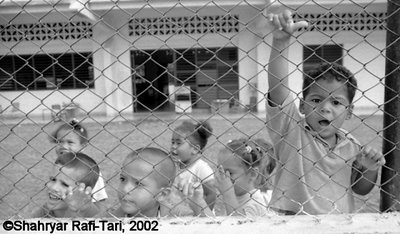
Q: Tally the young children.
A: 6